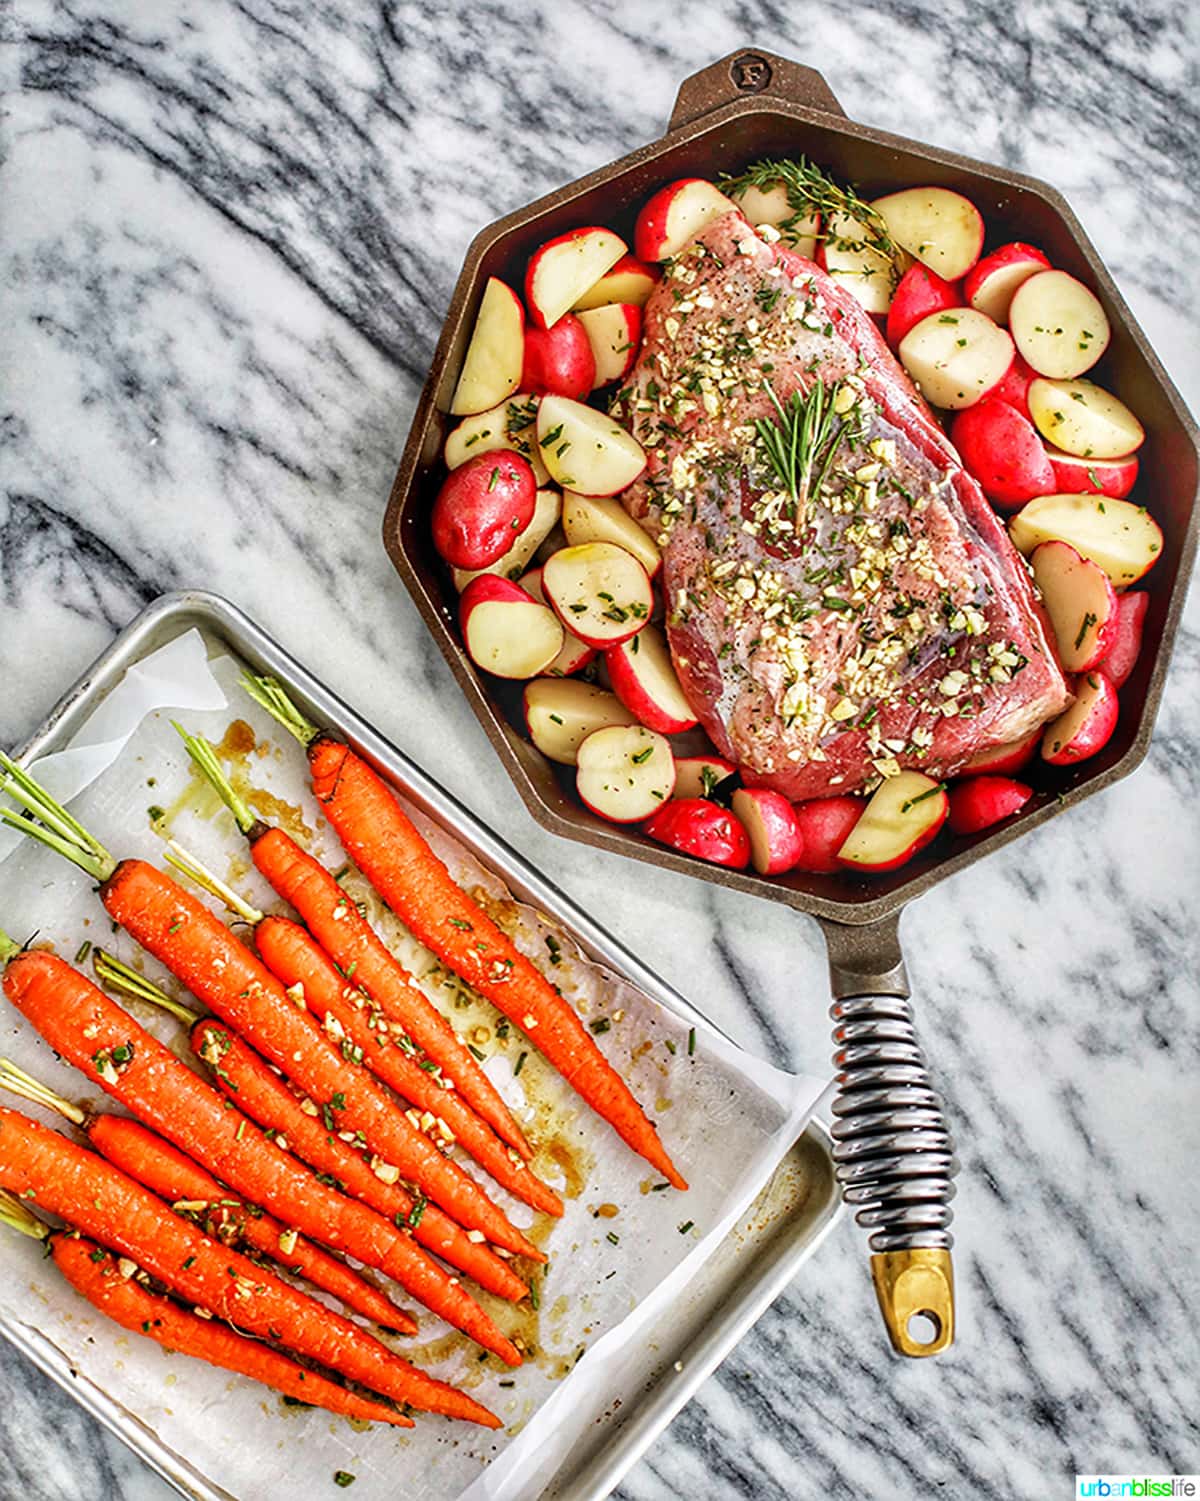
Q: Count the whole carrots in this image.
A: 9